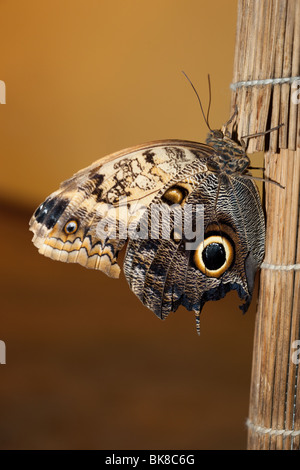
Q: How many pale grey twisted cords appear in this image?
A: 3